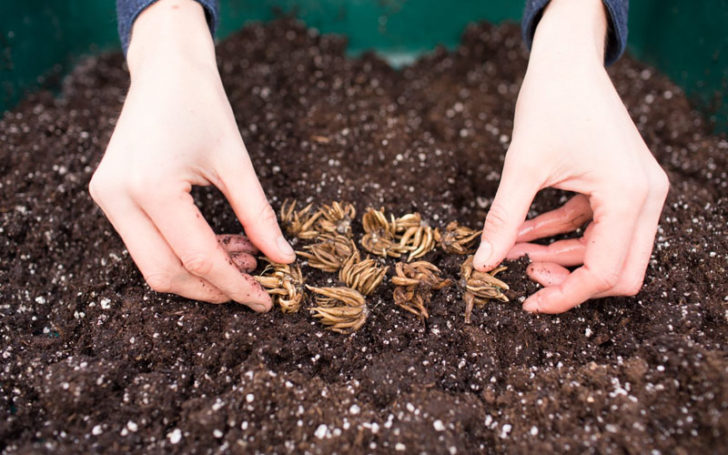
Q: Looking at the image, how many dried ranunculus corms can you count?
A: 11